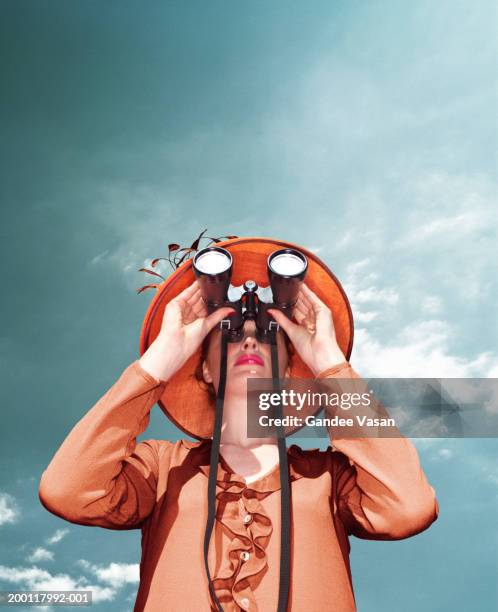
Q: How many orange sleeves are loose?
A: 2